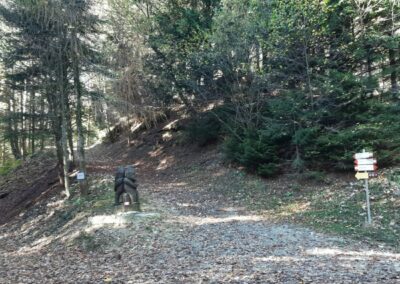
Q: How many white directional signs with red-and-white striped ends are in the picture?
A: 3